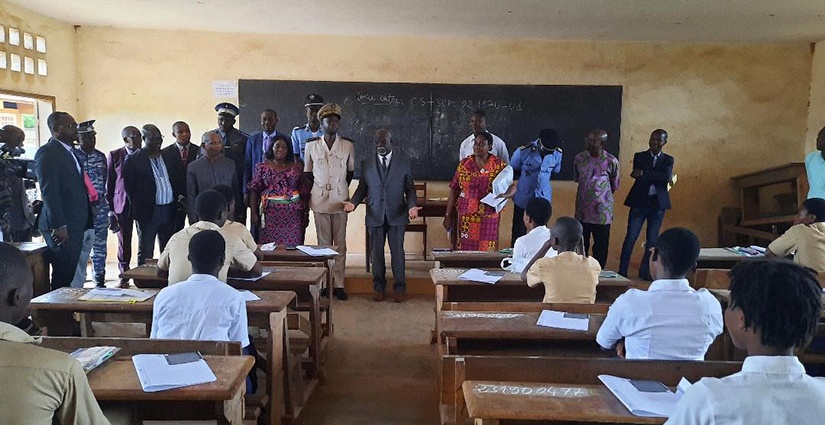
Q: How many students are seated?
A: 9